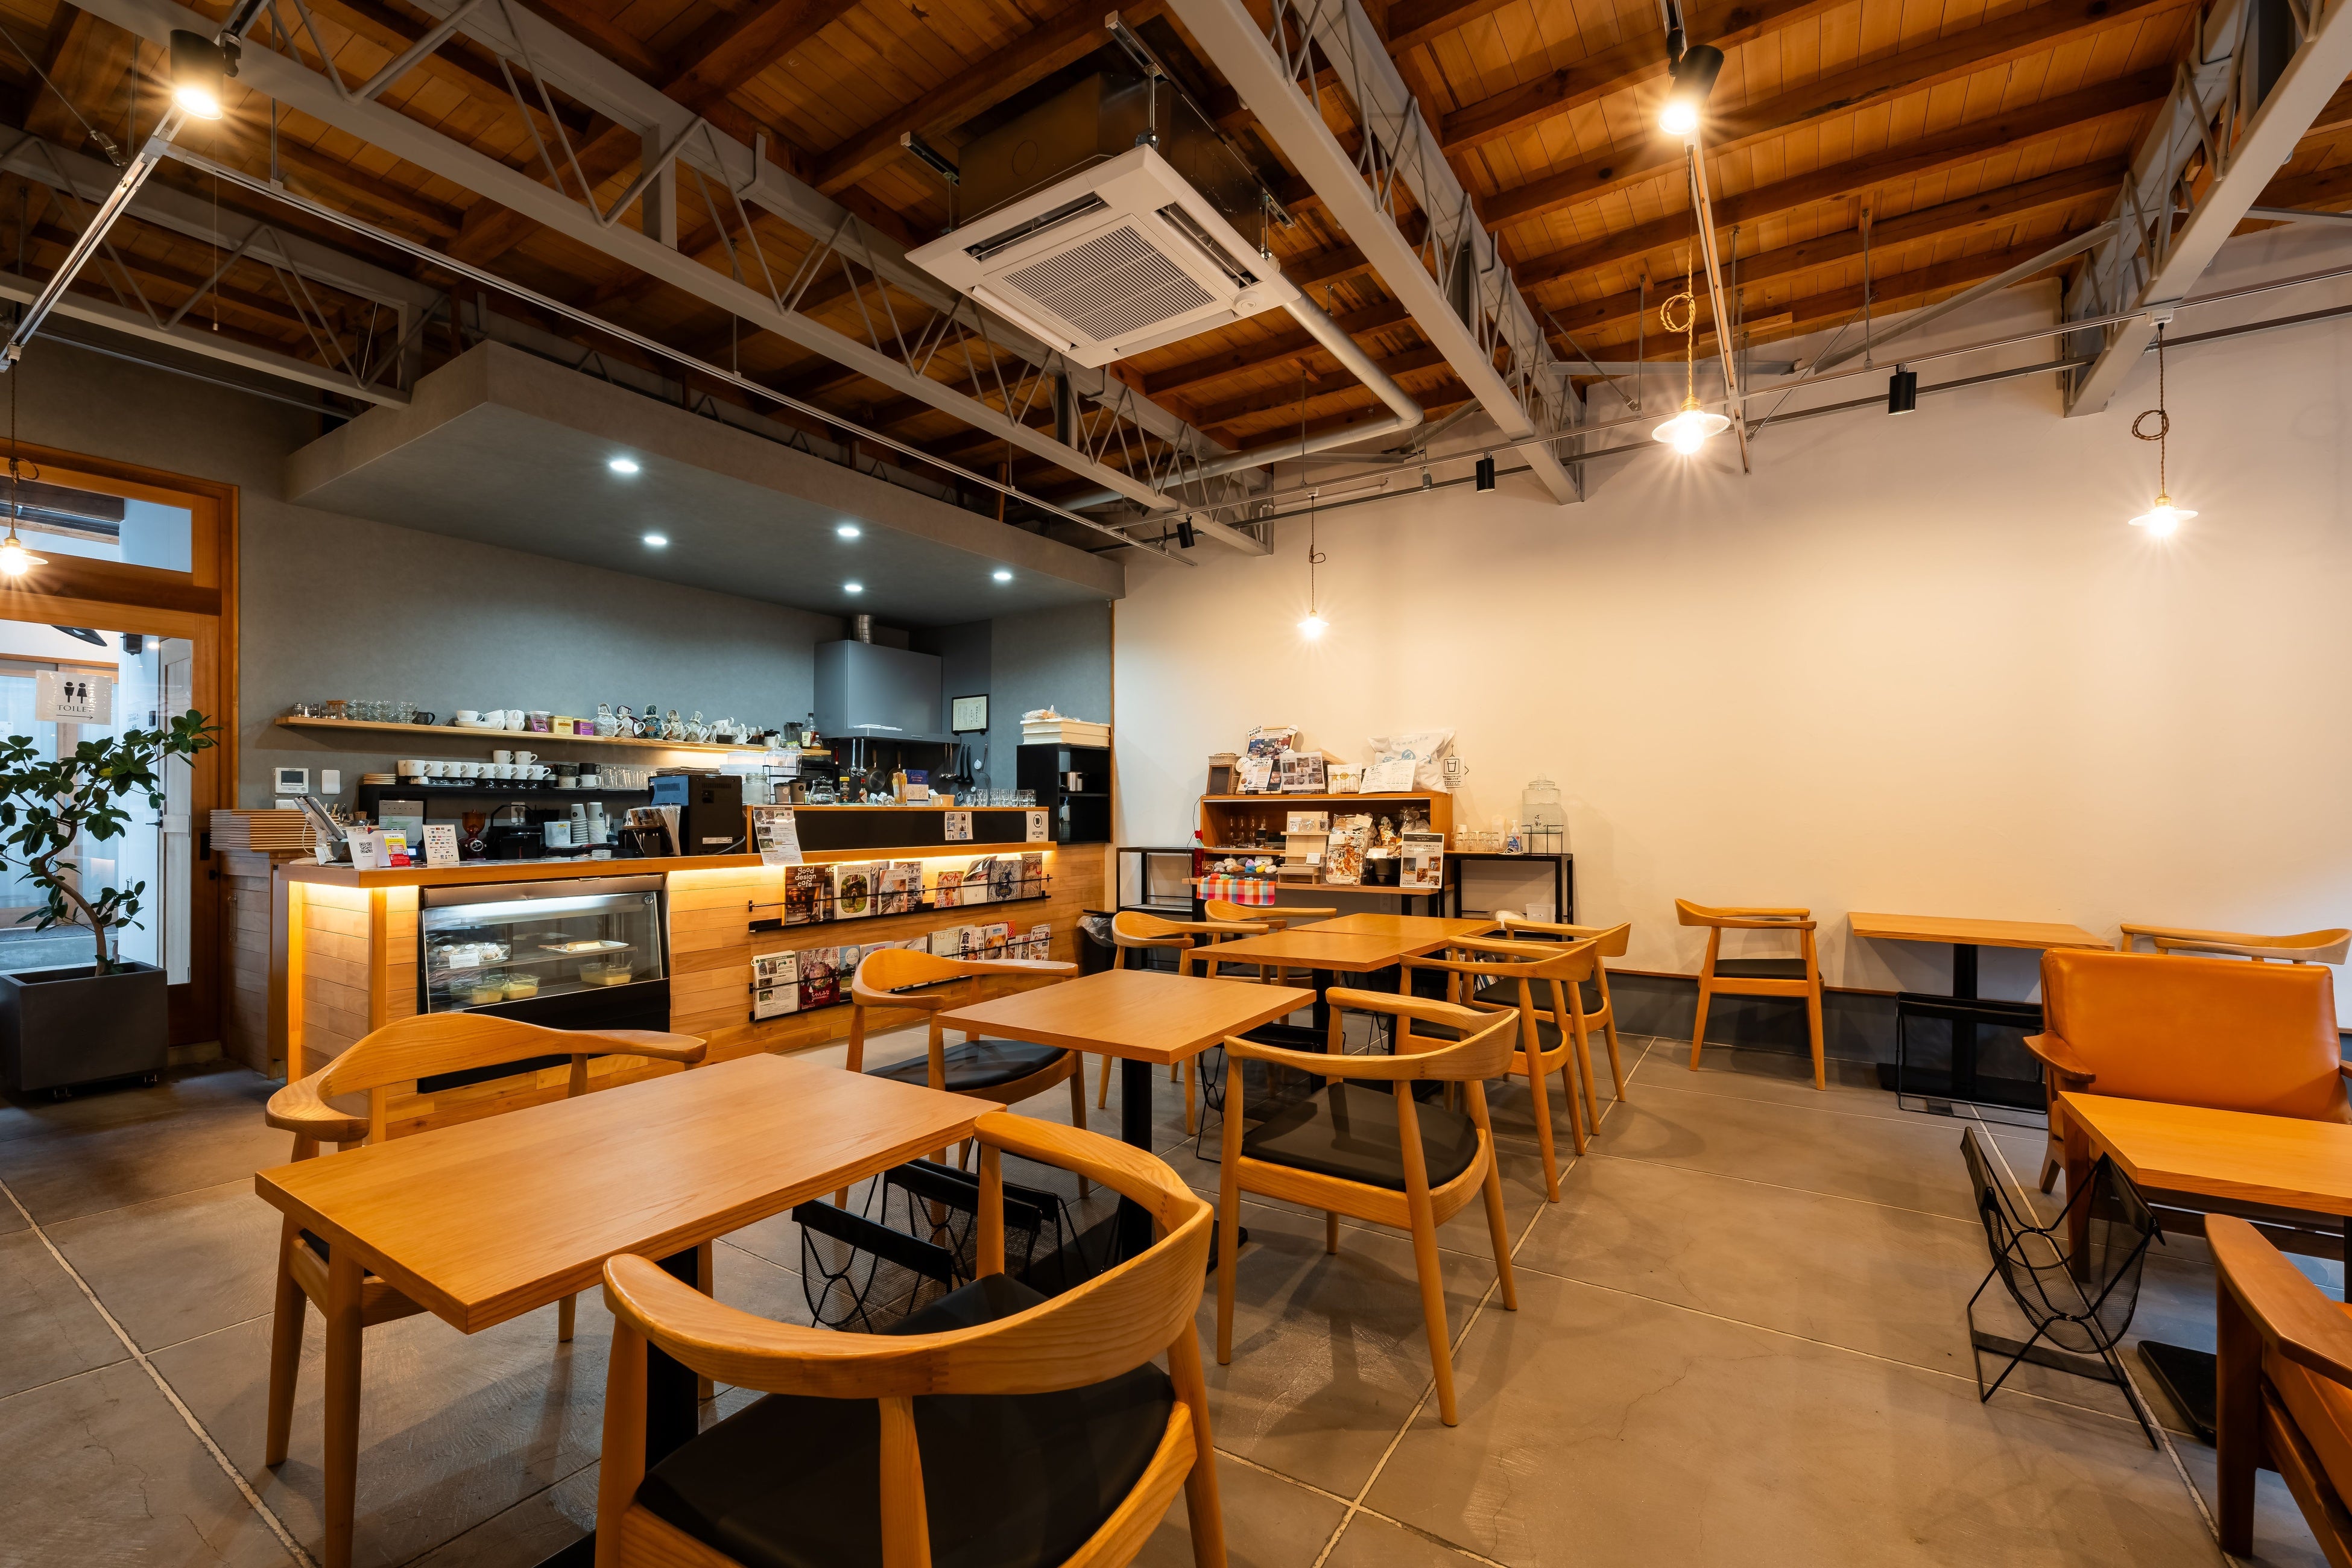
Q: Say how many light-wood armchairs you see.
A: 10